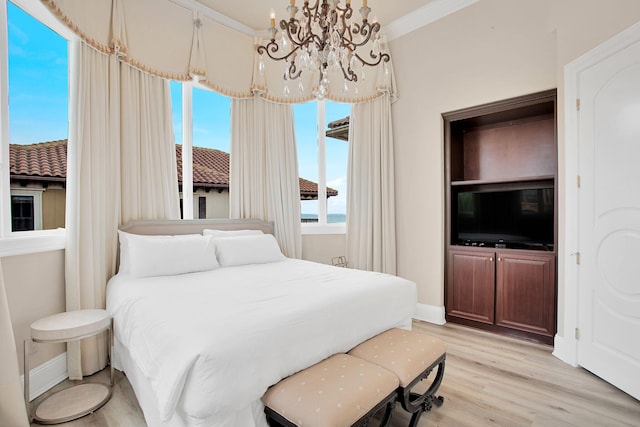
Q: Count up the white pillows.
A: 4